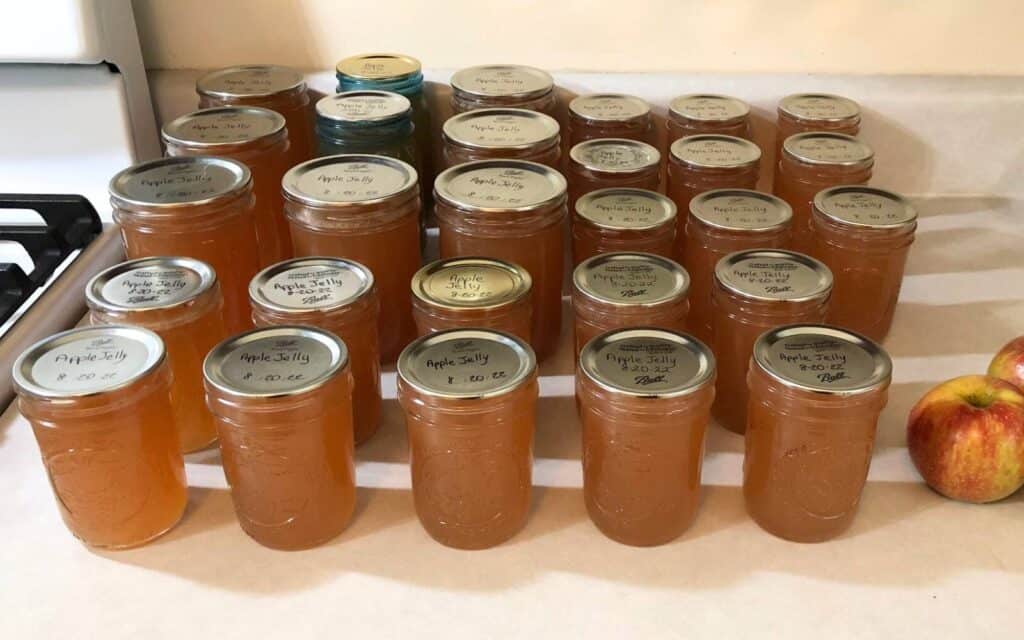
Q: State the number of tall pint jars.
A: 9